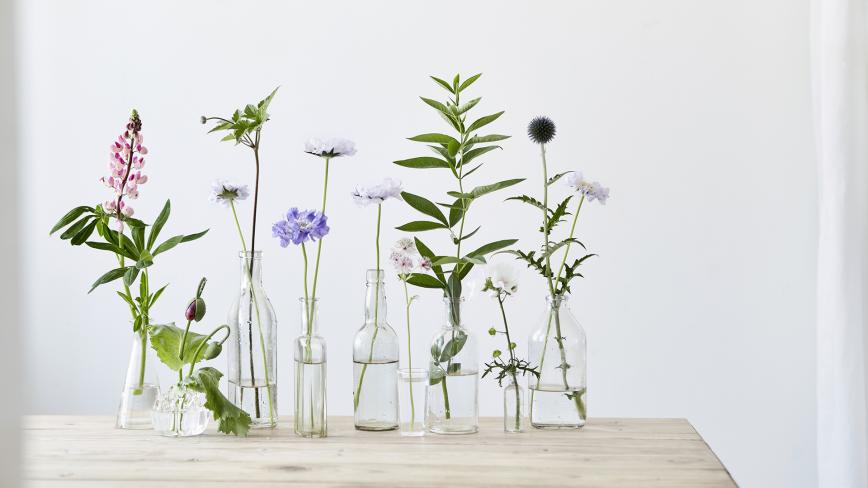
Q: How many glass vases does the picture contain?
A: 9